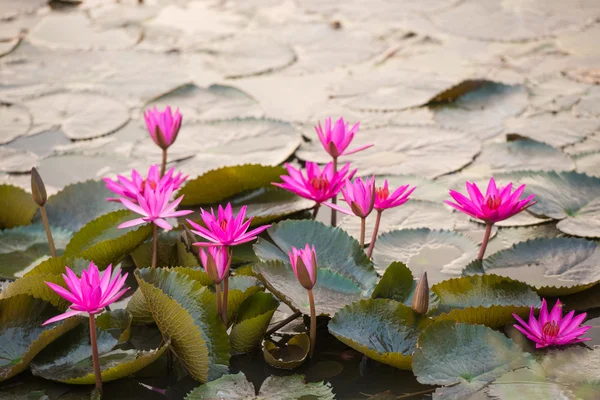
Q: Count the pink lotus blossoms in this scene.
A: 13